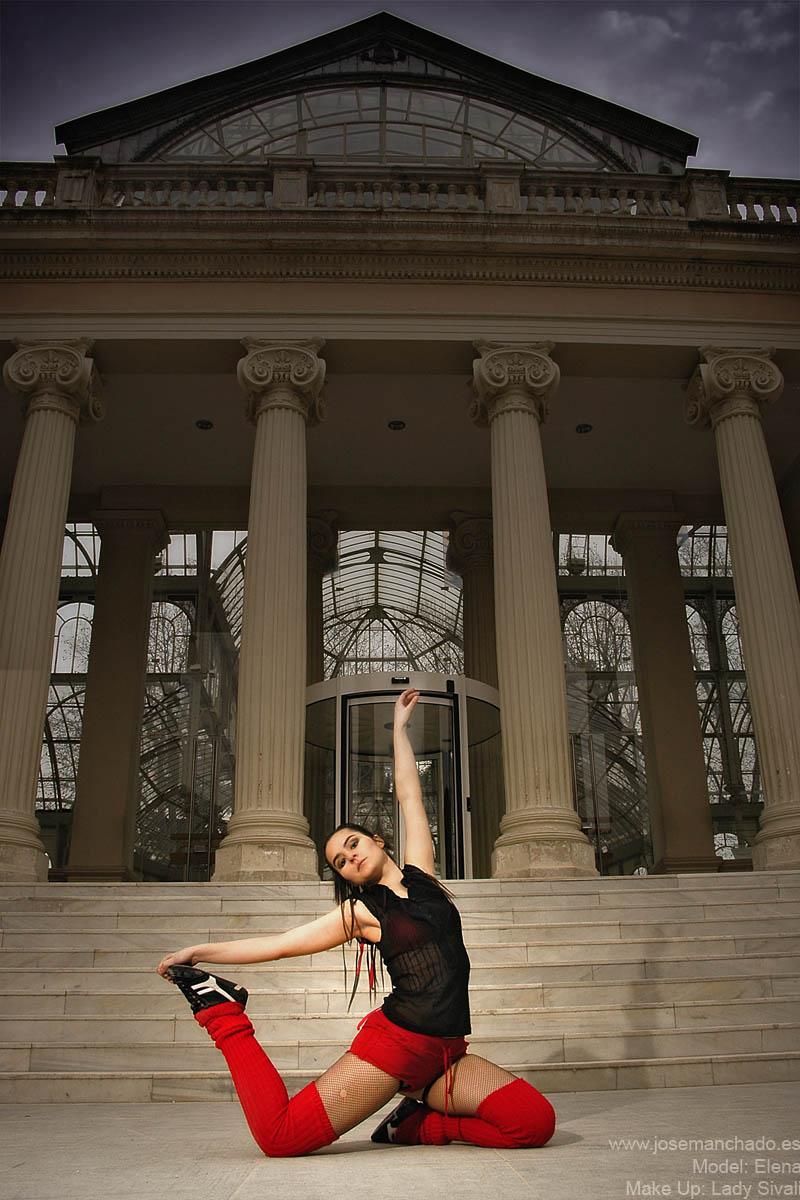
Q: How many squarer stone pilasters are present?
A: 2